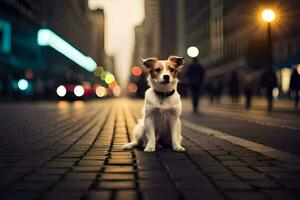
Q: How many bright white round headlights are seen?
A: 2